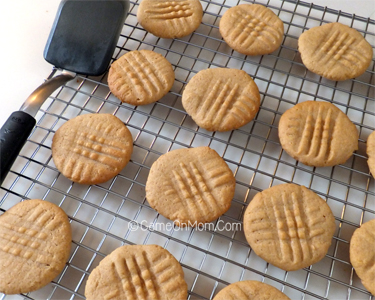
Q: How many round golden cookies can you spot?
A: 14